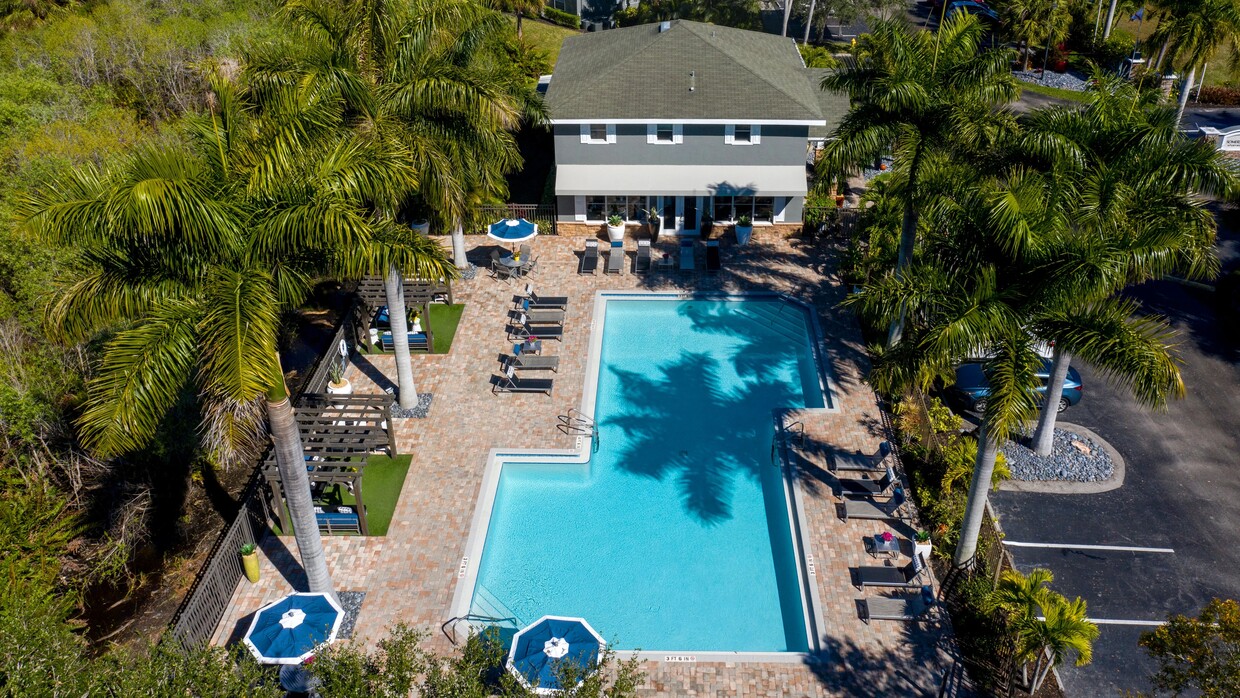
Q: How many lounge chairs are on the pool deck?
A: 15